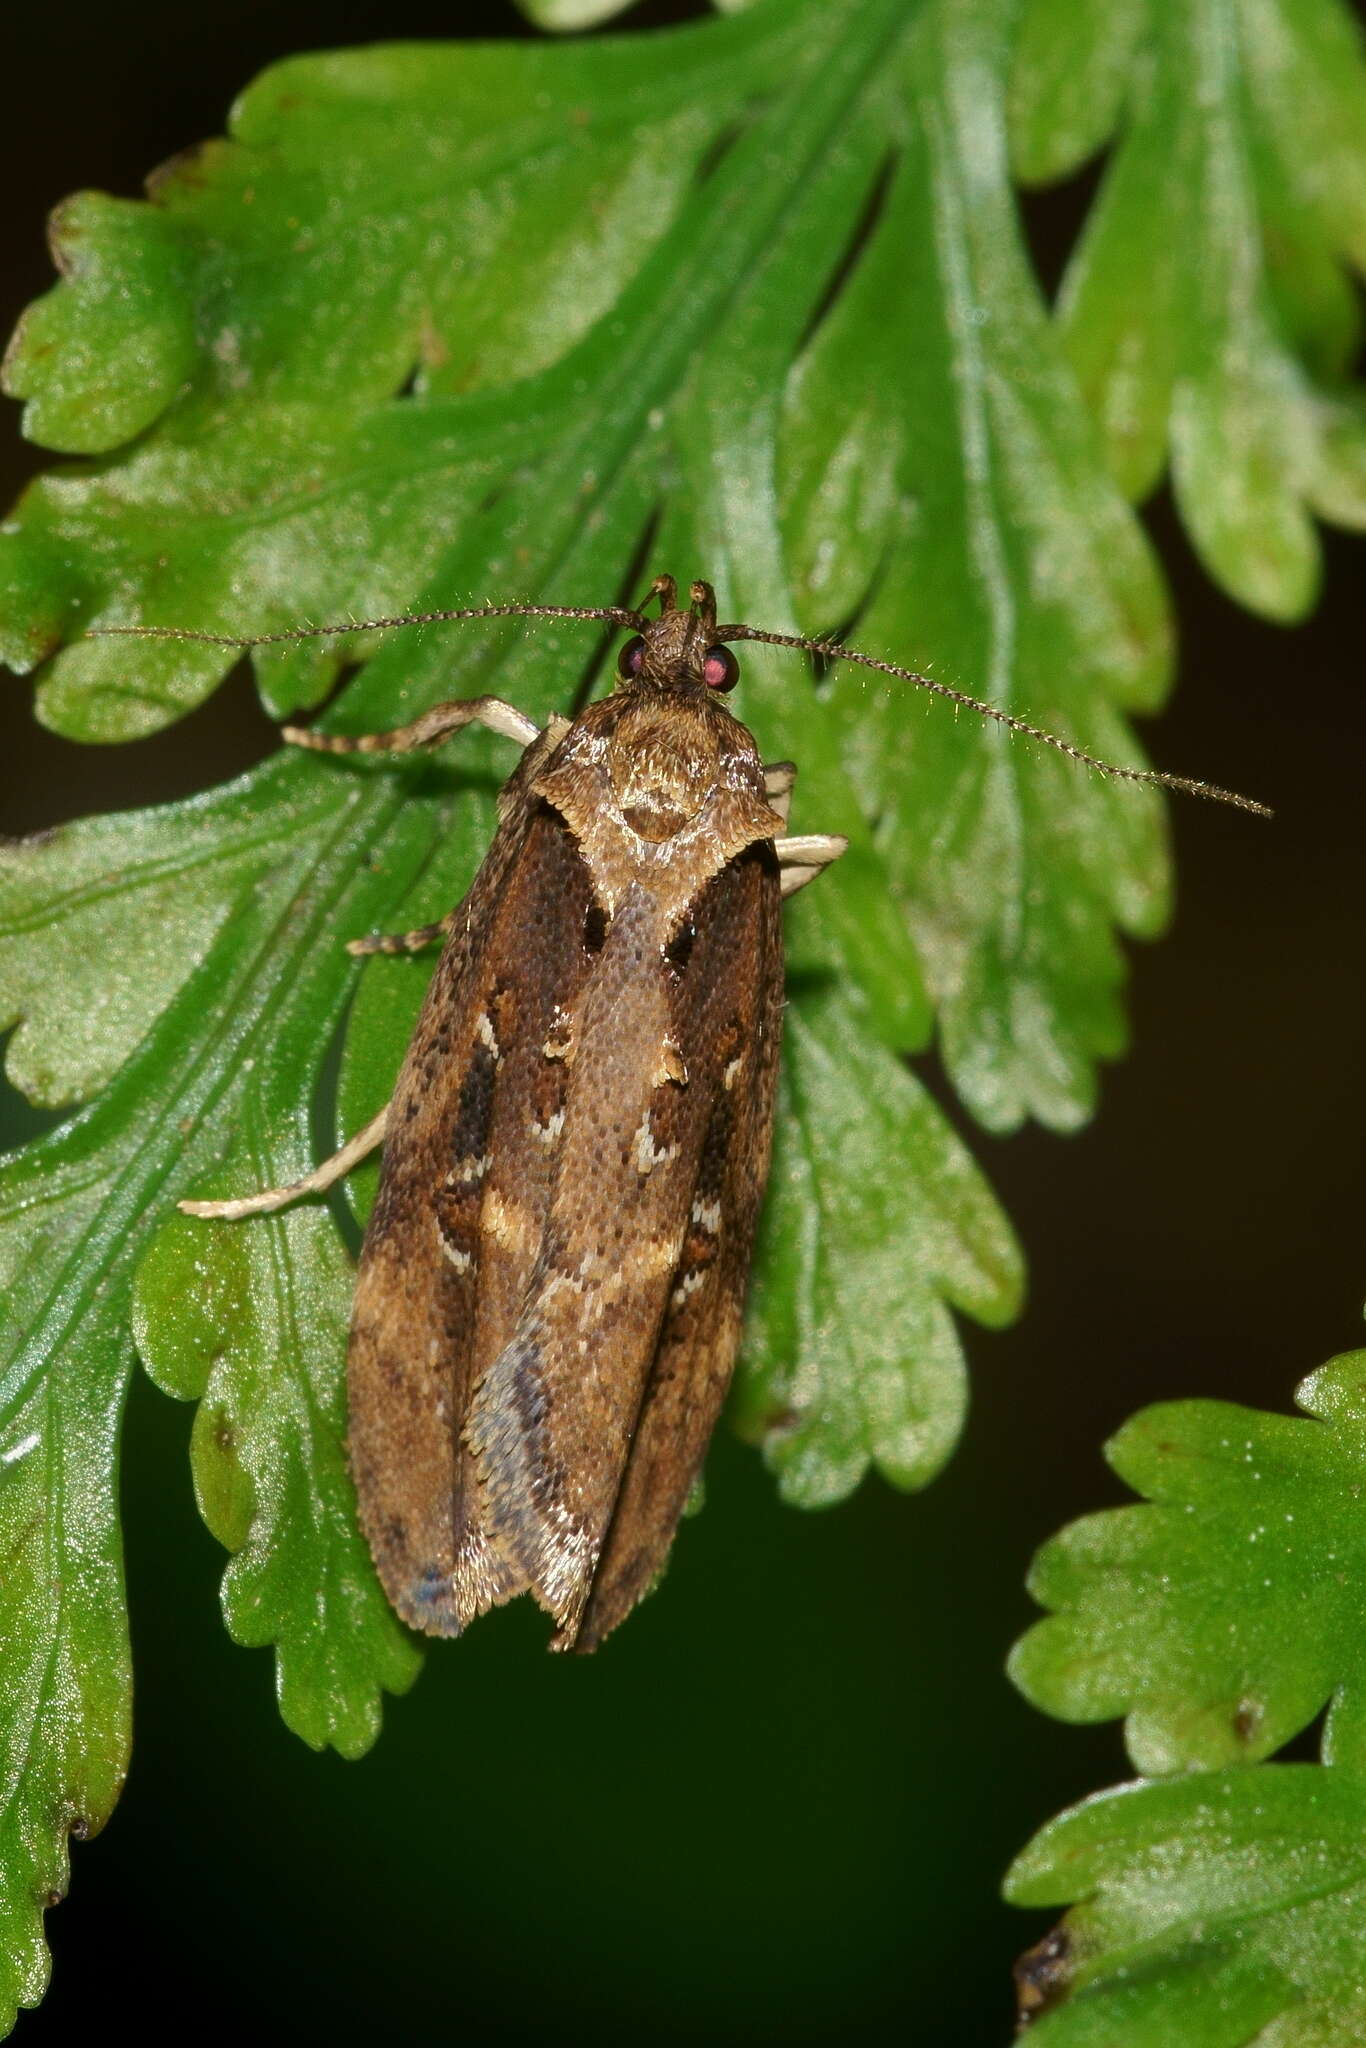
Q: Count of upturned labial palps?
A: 2